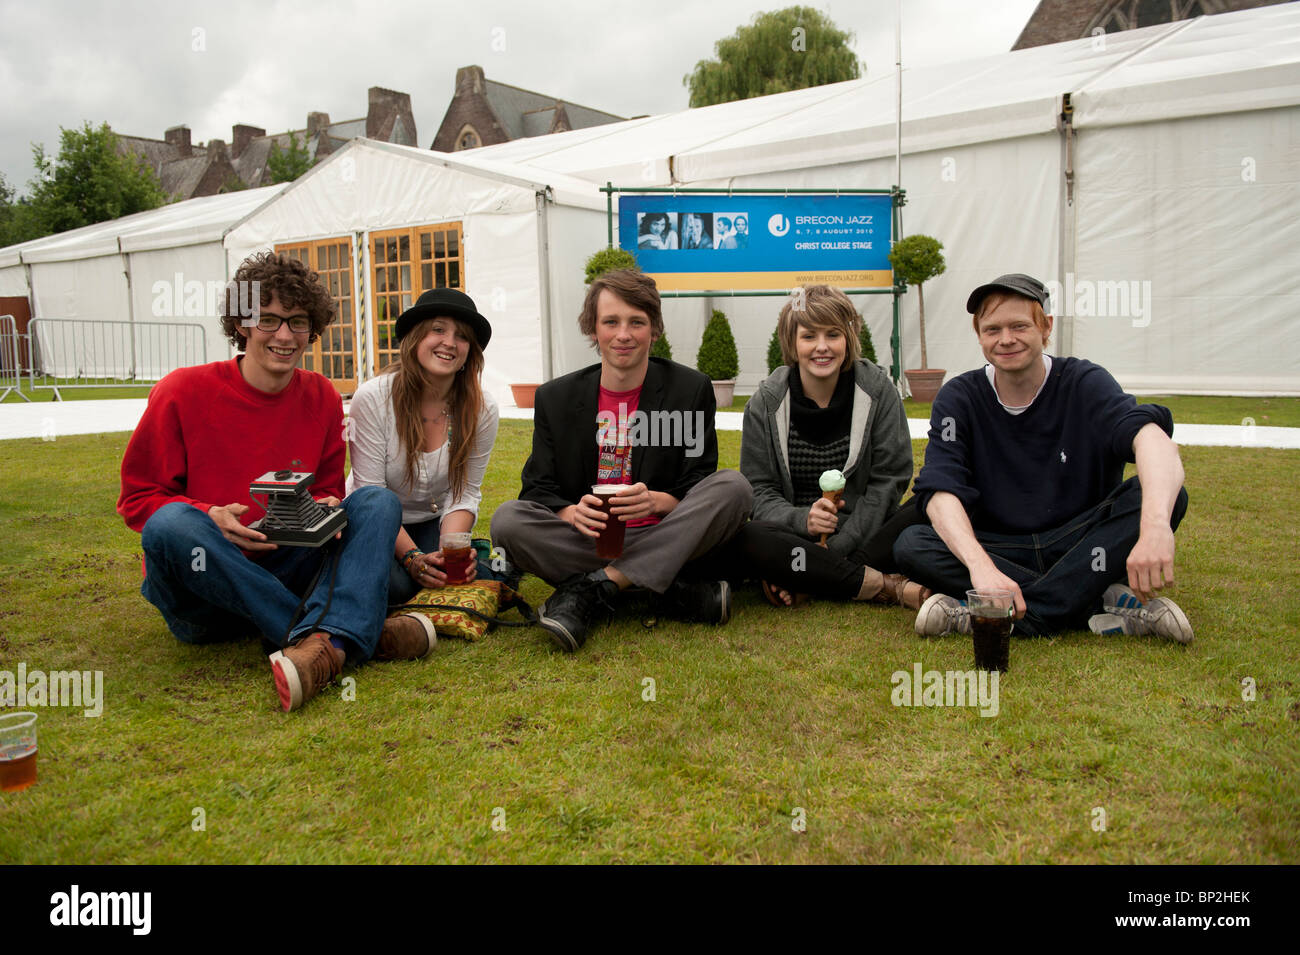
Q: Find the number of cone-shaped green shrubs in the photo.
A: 4